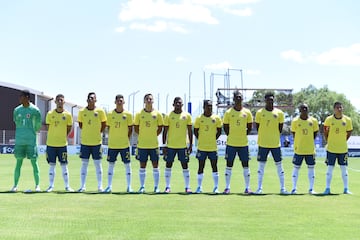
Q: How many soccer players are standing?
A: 11